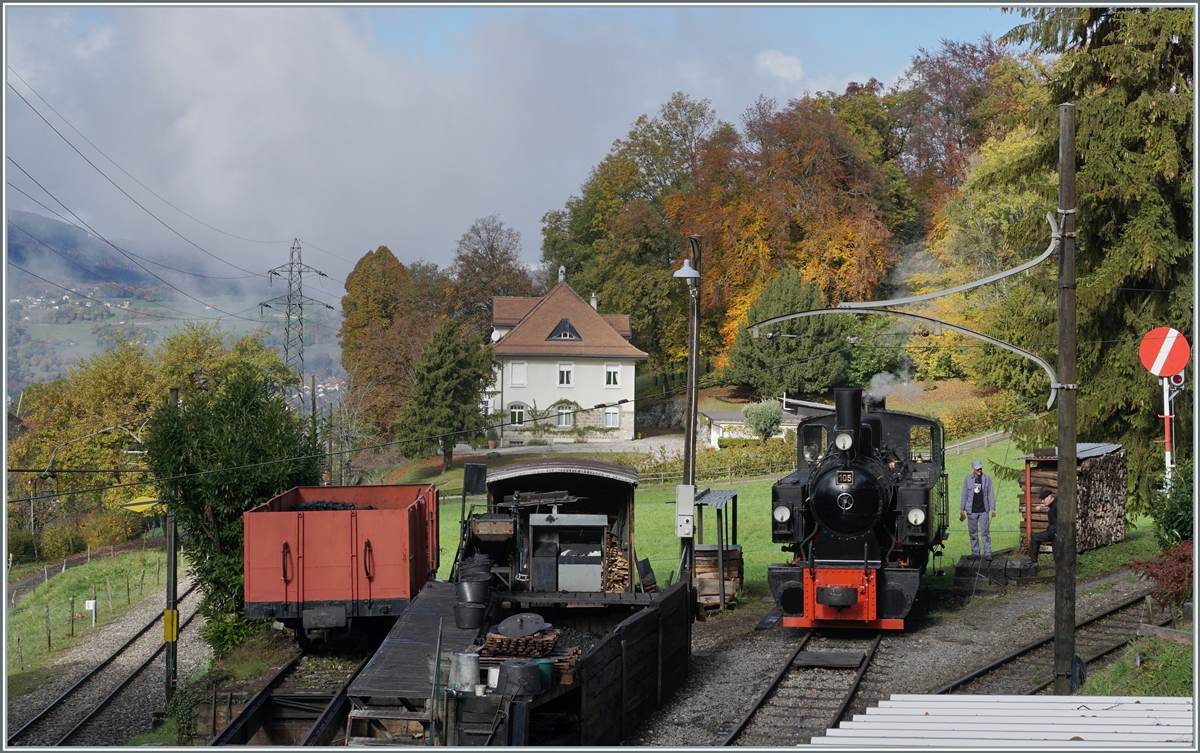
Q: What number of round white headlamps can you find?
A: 3